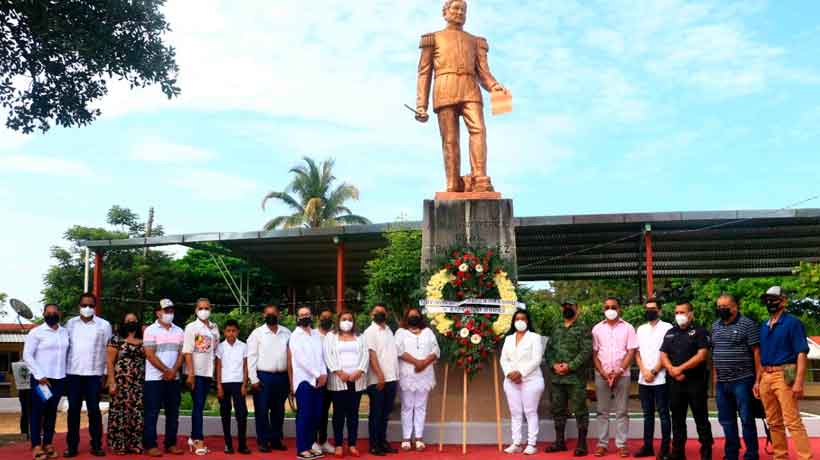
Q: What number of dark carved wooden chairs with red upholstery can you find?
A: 0